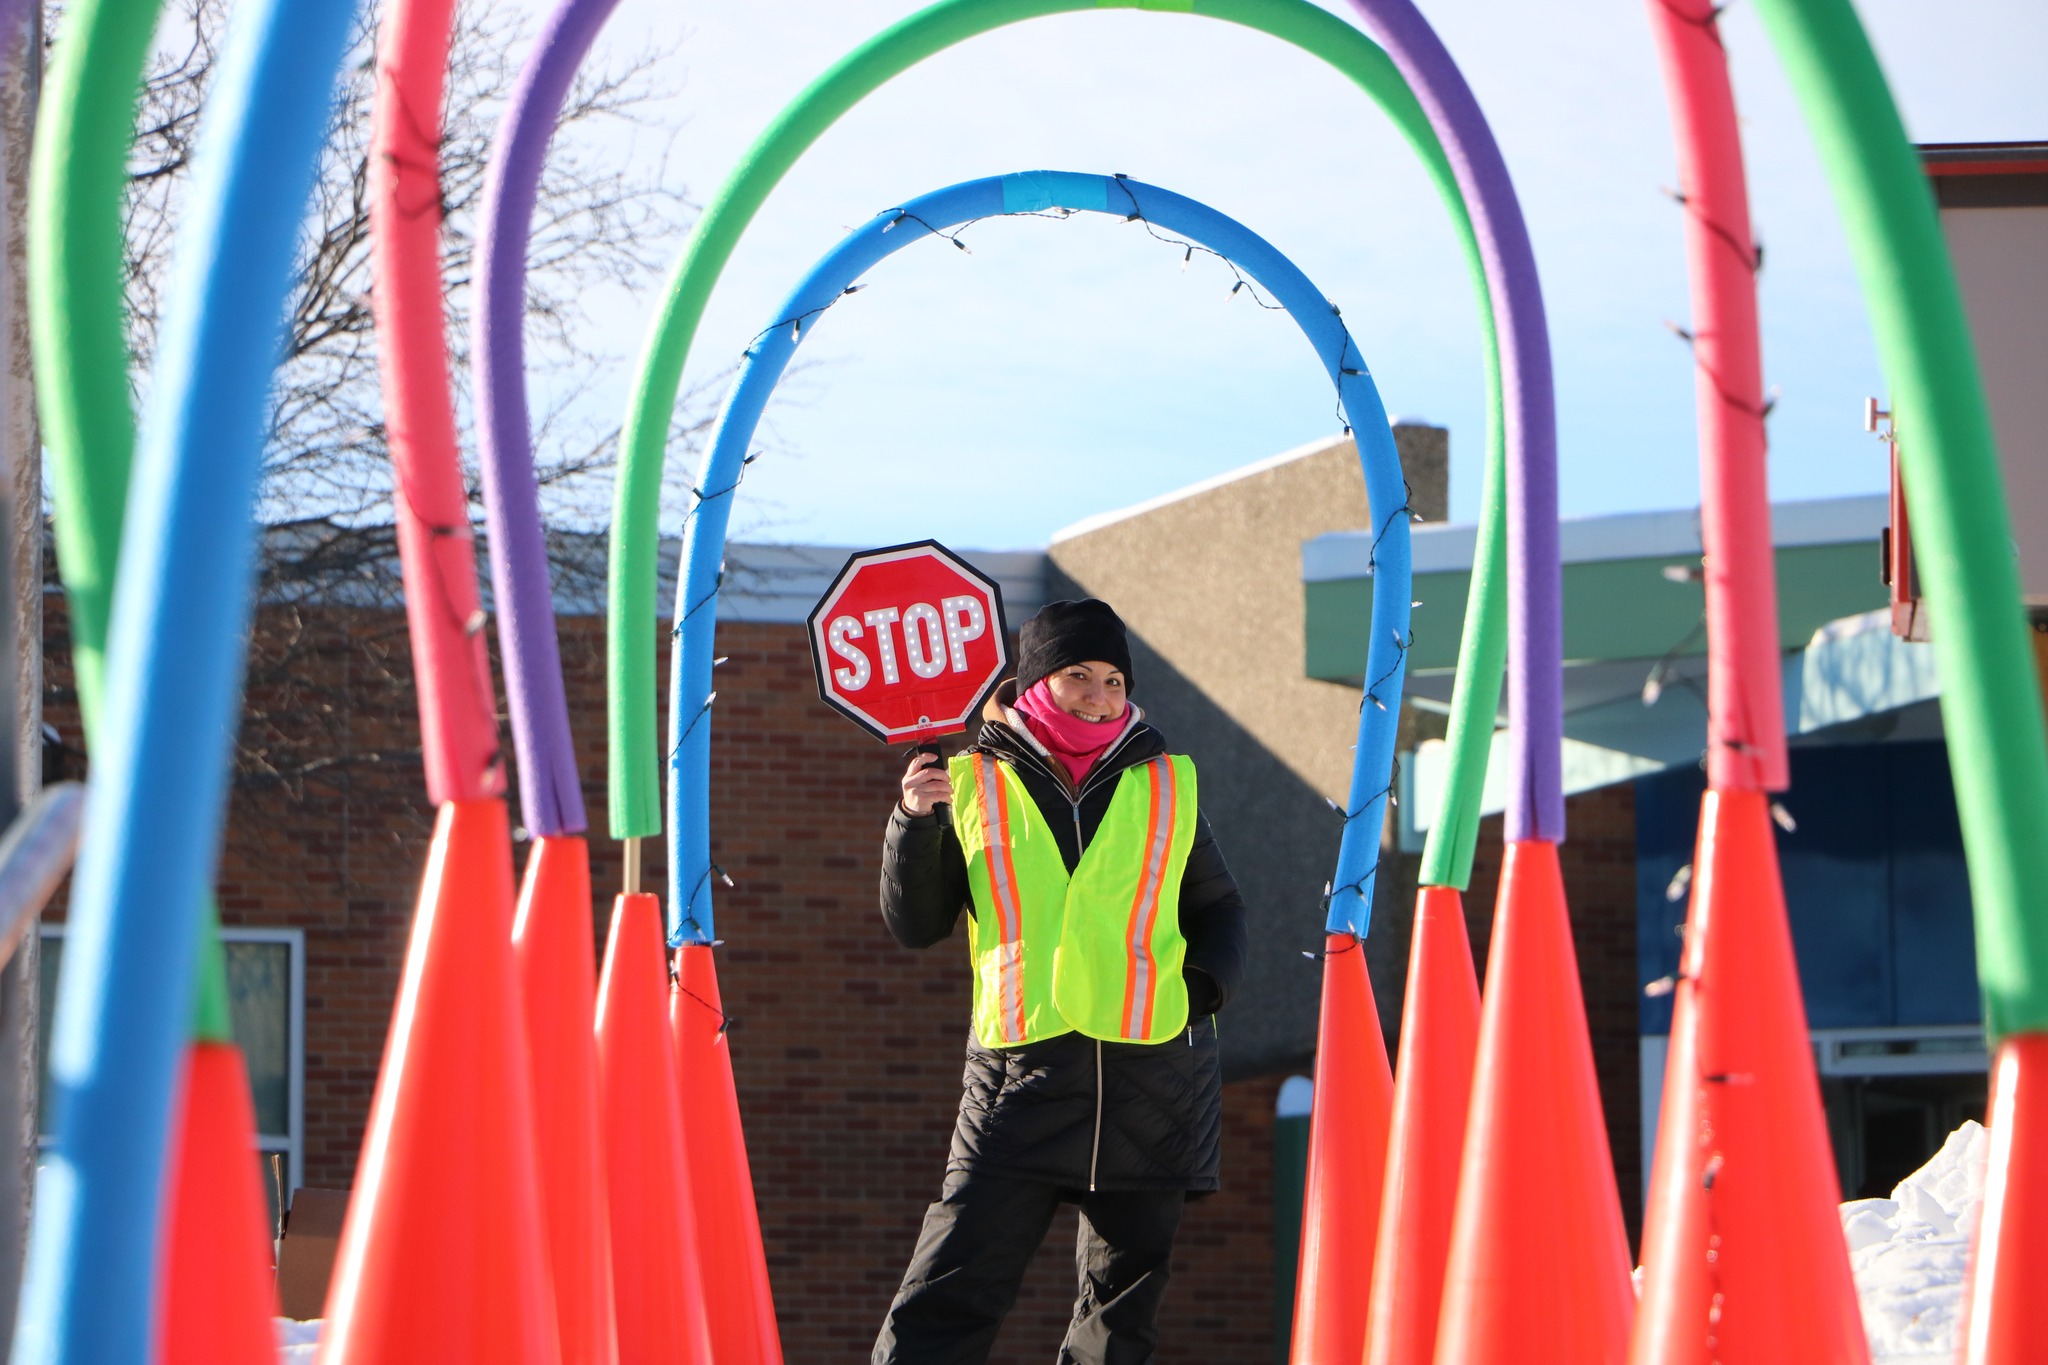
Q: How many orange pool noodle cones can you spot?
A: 10